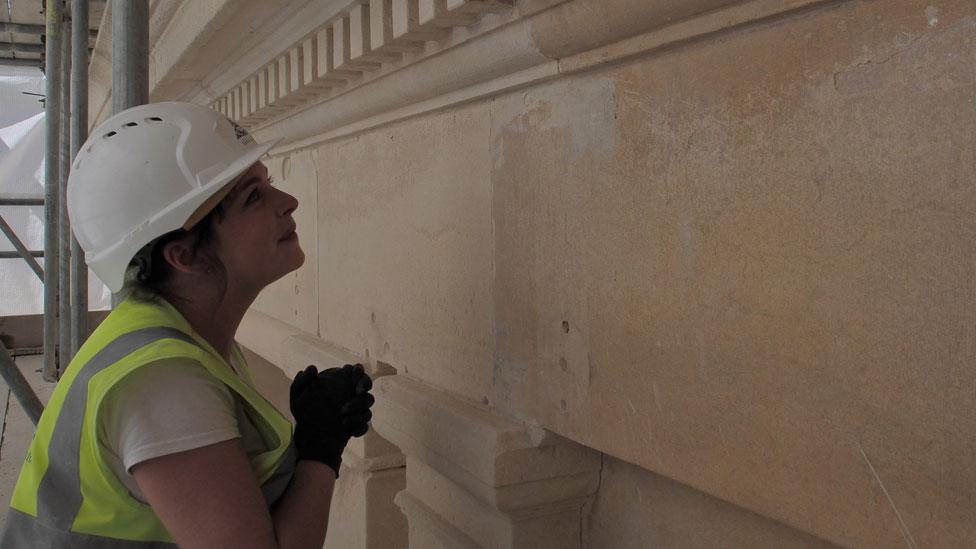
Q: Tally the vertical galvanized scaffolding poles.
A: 4